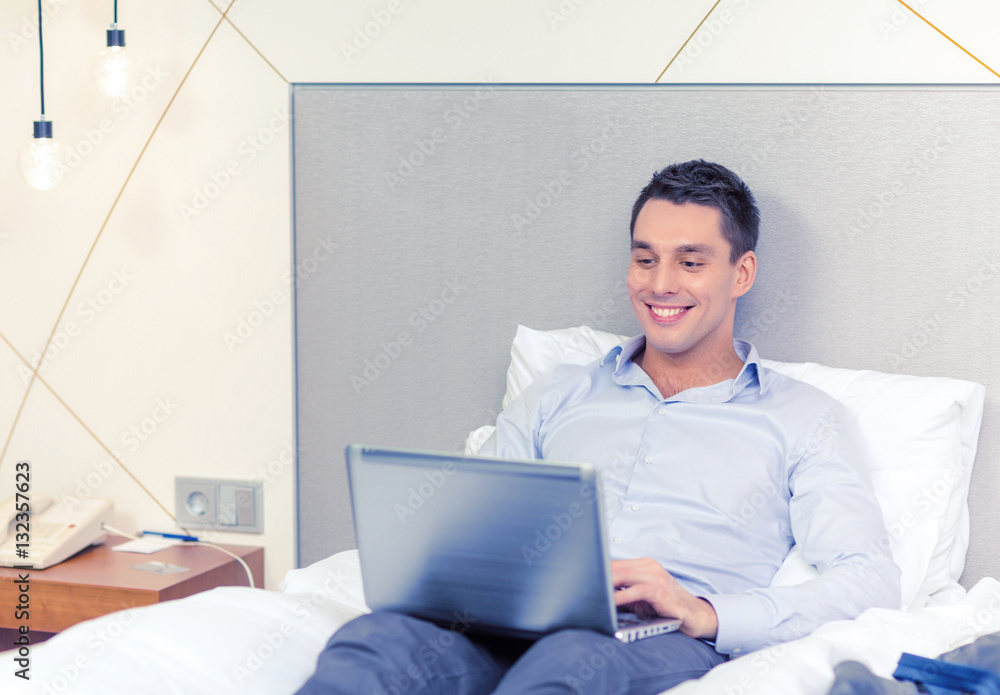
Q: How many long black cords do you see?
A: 2